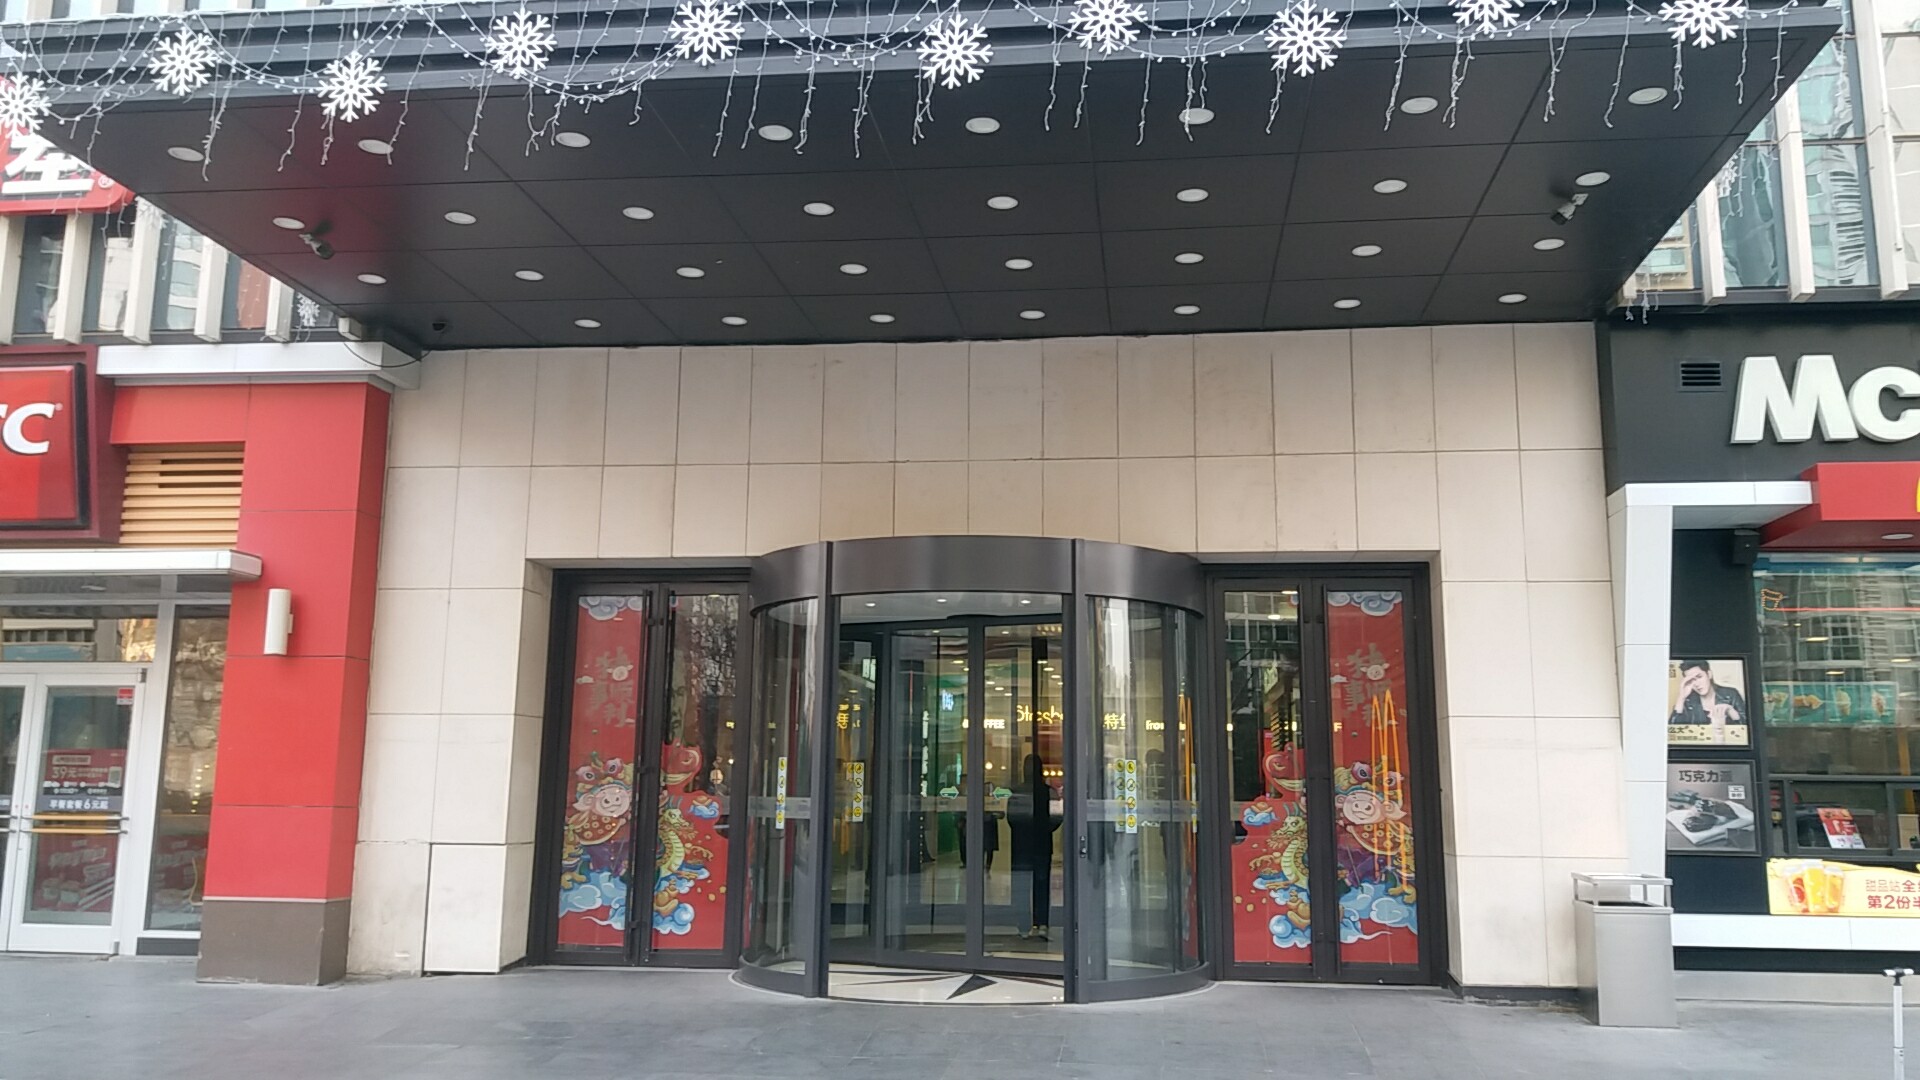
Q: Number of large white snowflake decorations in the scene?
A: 10